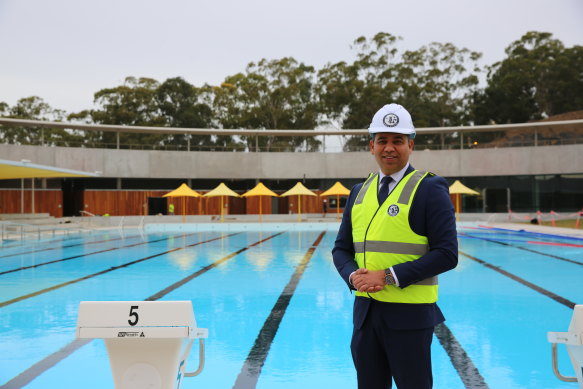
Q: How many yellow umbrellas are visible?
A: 6